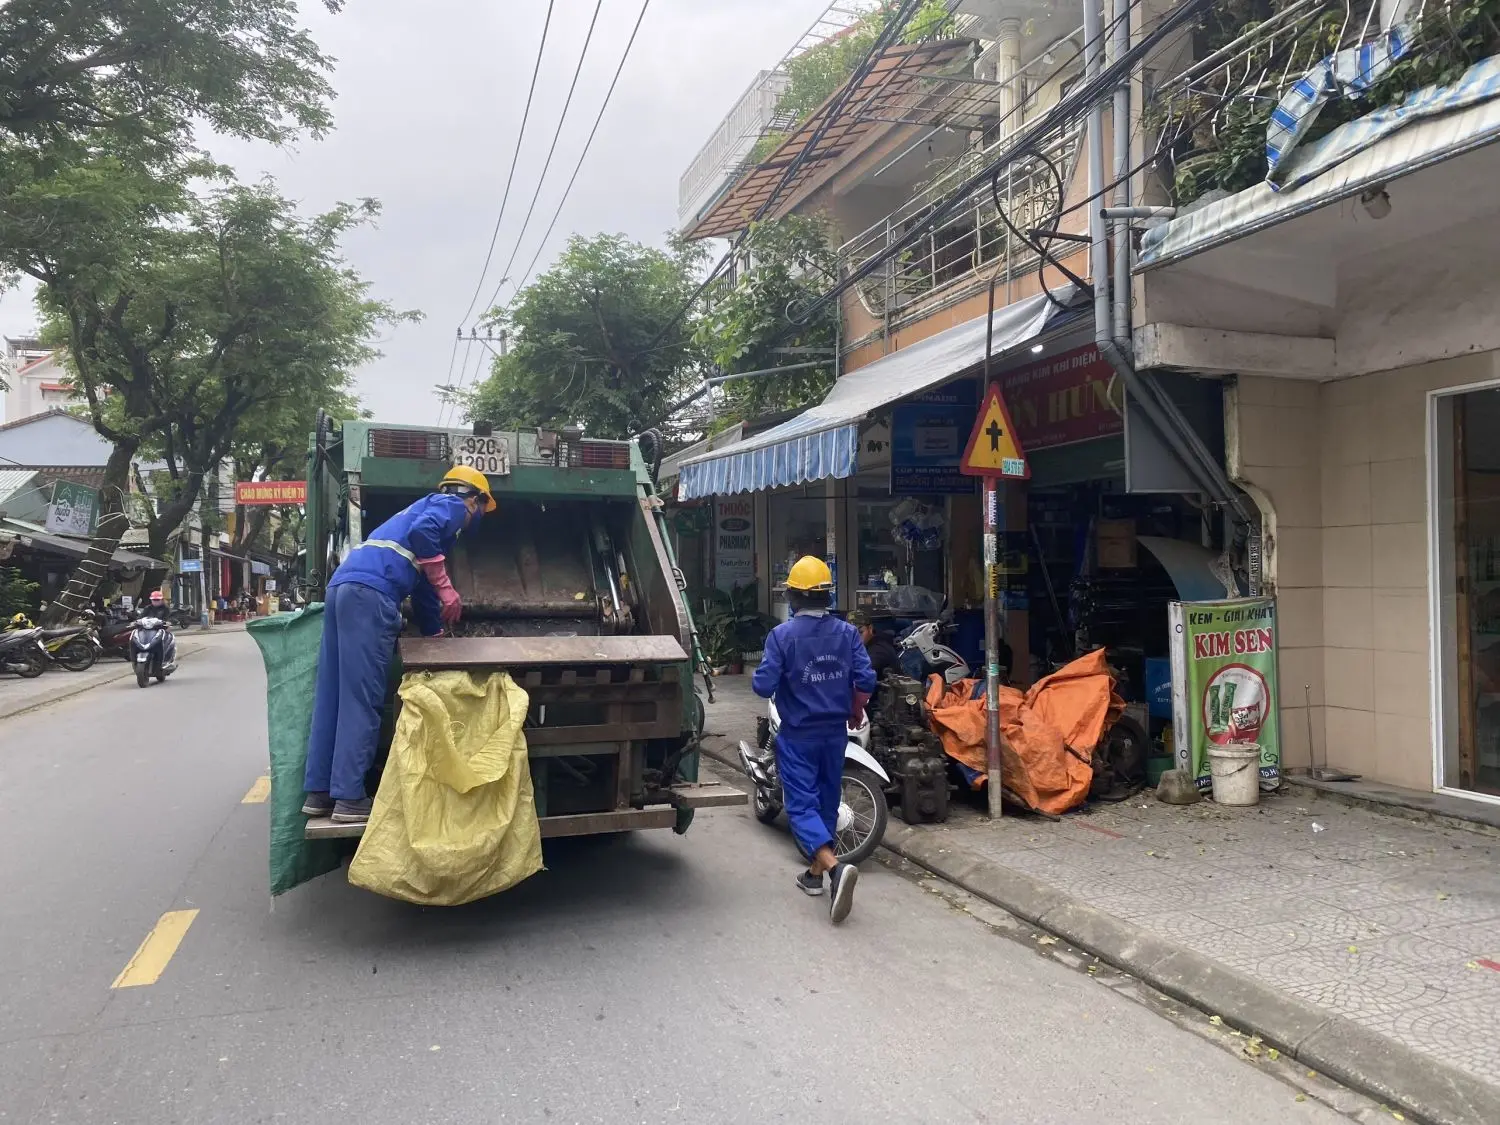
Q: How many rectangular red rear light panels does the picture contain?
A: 2